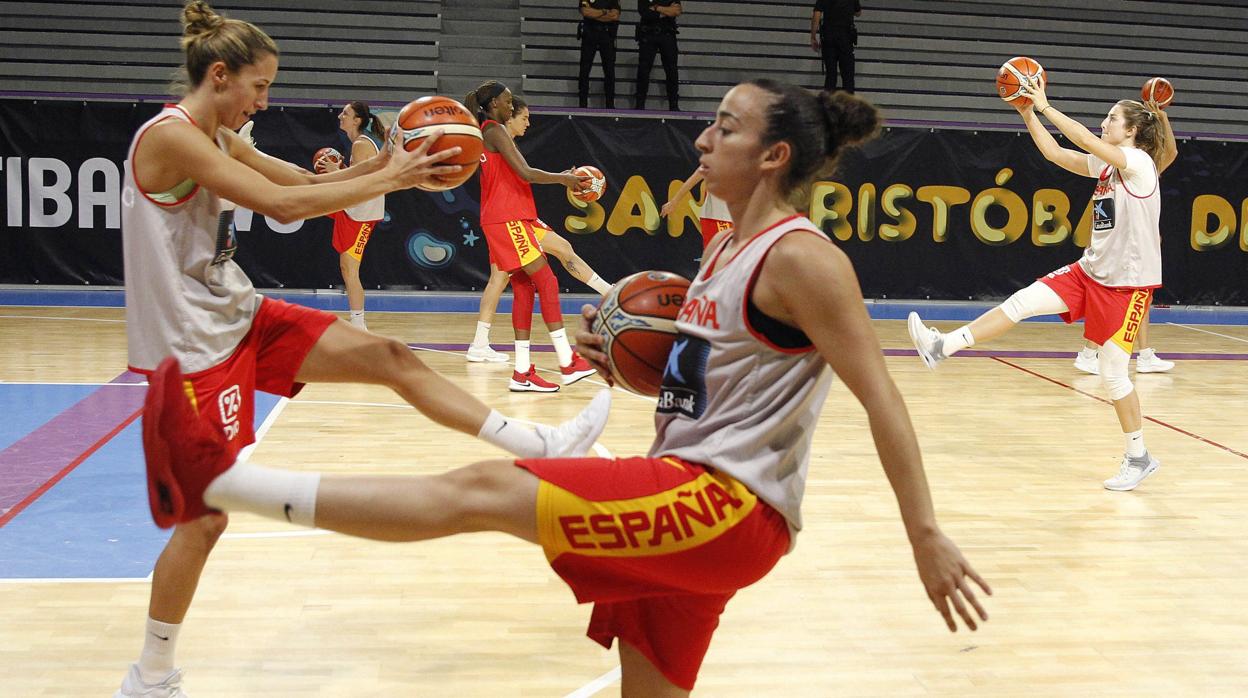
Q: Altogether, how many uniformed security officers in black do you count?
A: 3